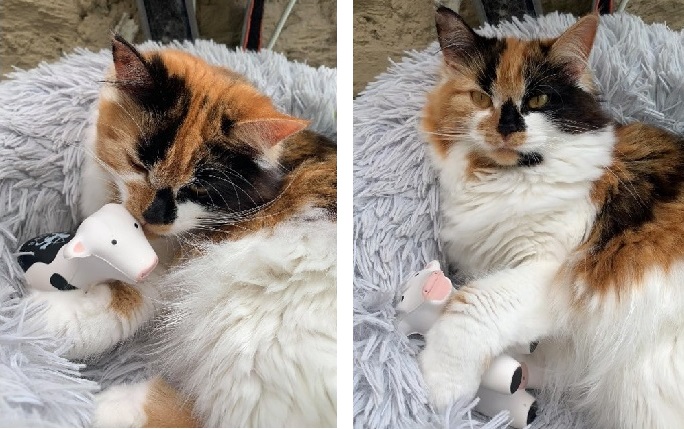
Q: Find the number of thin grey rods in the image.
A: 2